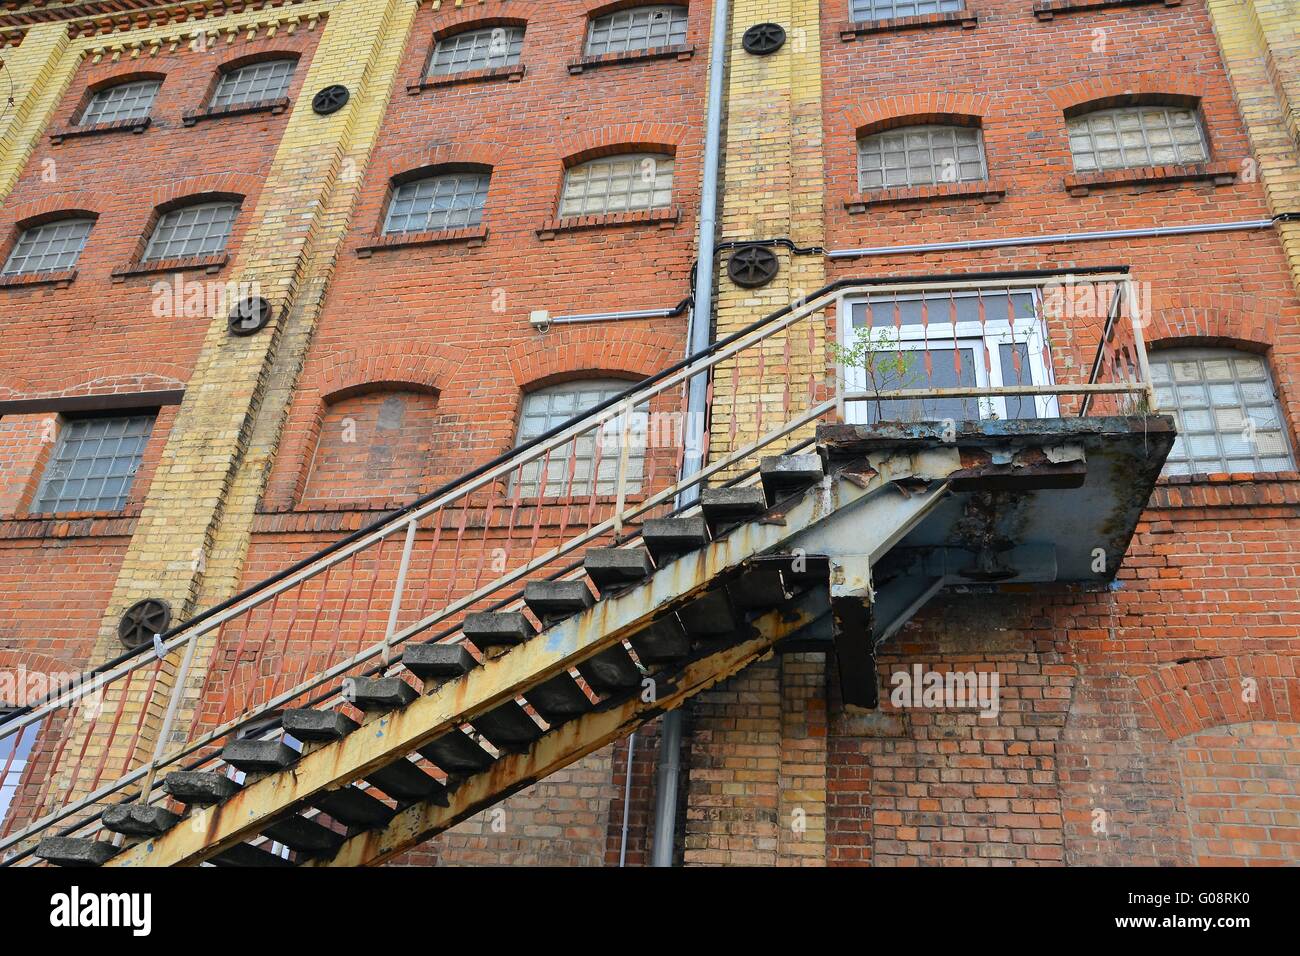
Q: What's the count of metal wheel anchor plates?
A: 5